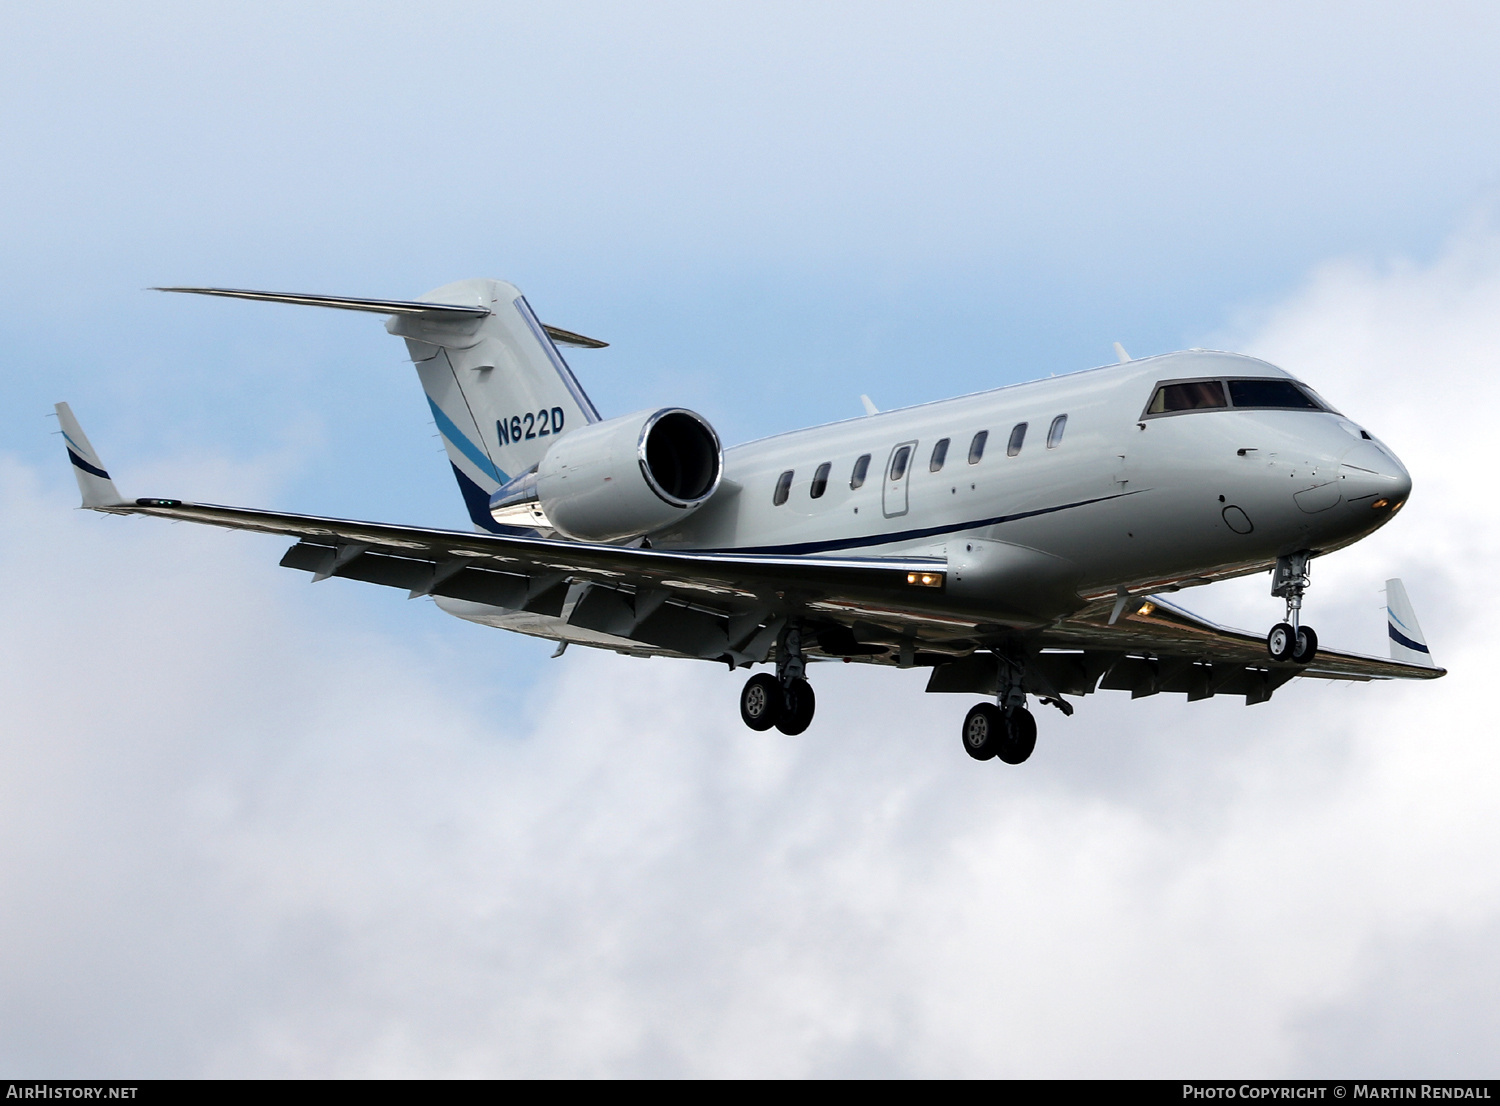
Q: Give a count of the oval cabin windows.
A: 8